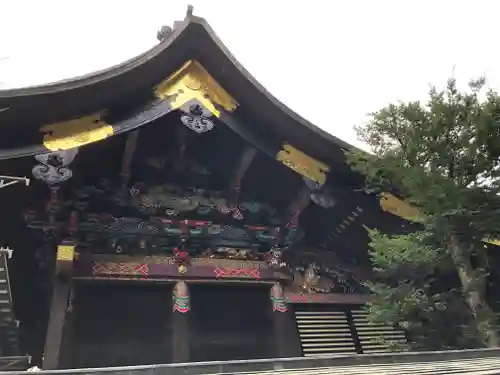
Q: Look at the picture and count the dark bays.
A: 2